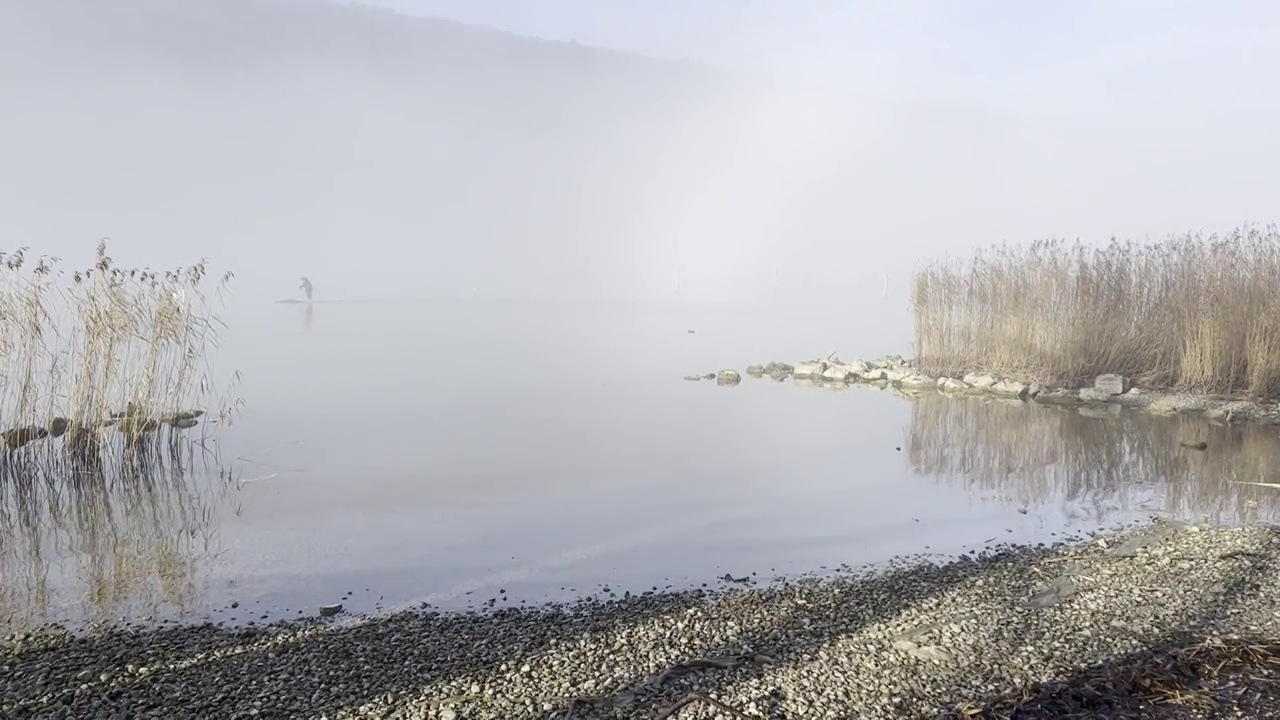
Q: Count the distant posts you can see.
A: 3